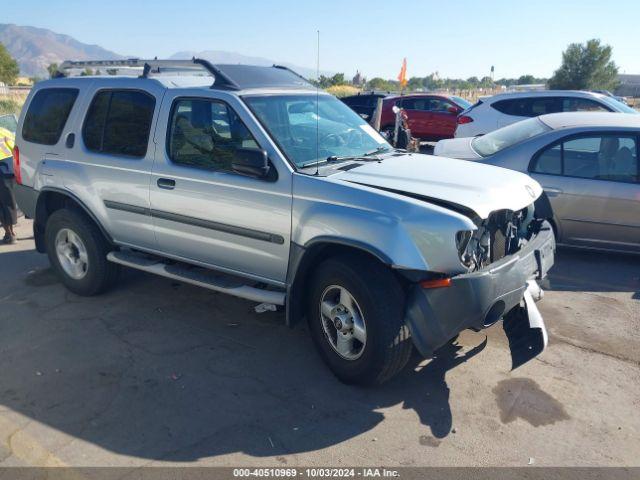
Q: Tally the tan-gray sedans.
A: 1